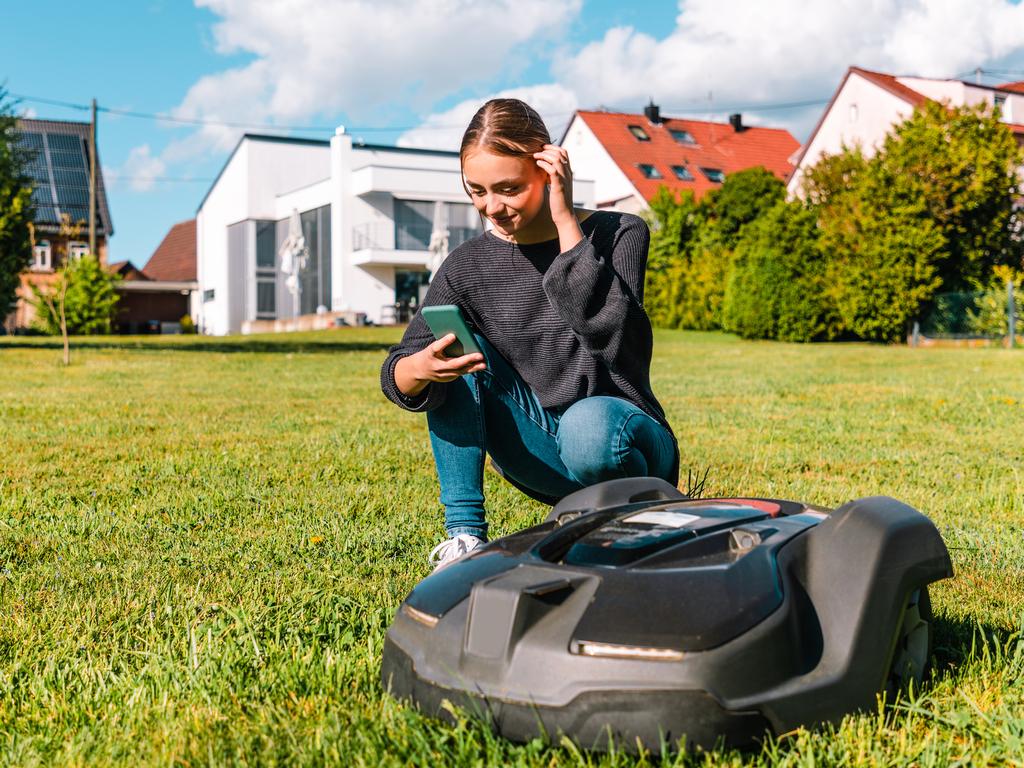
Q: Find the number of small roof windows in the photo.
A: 5